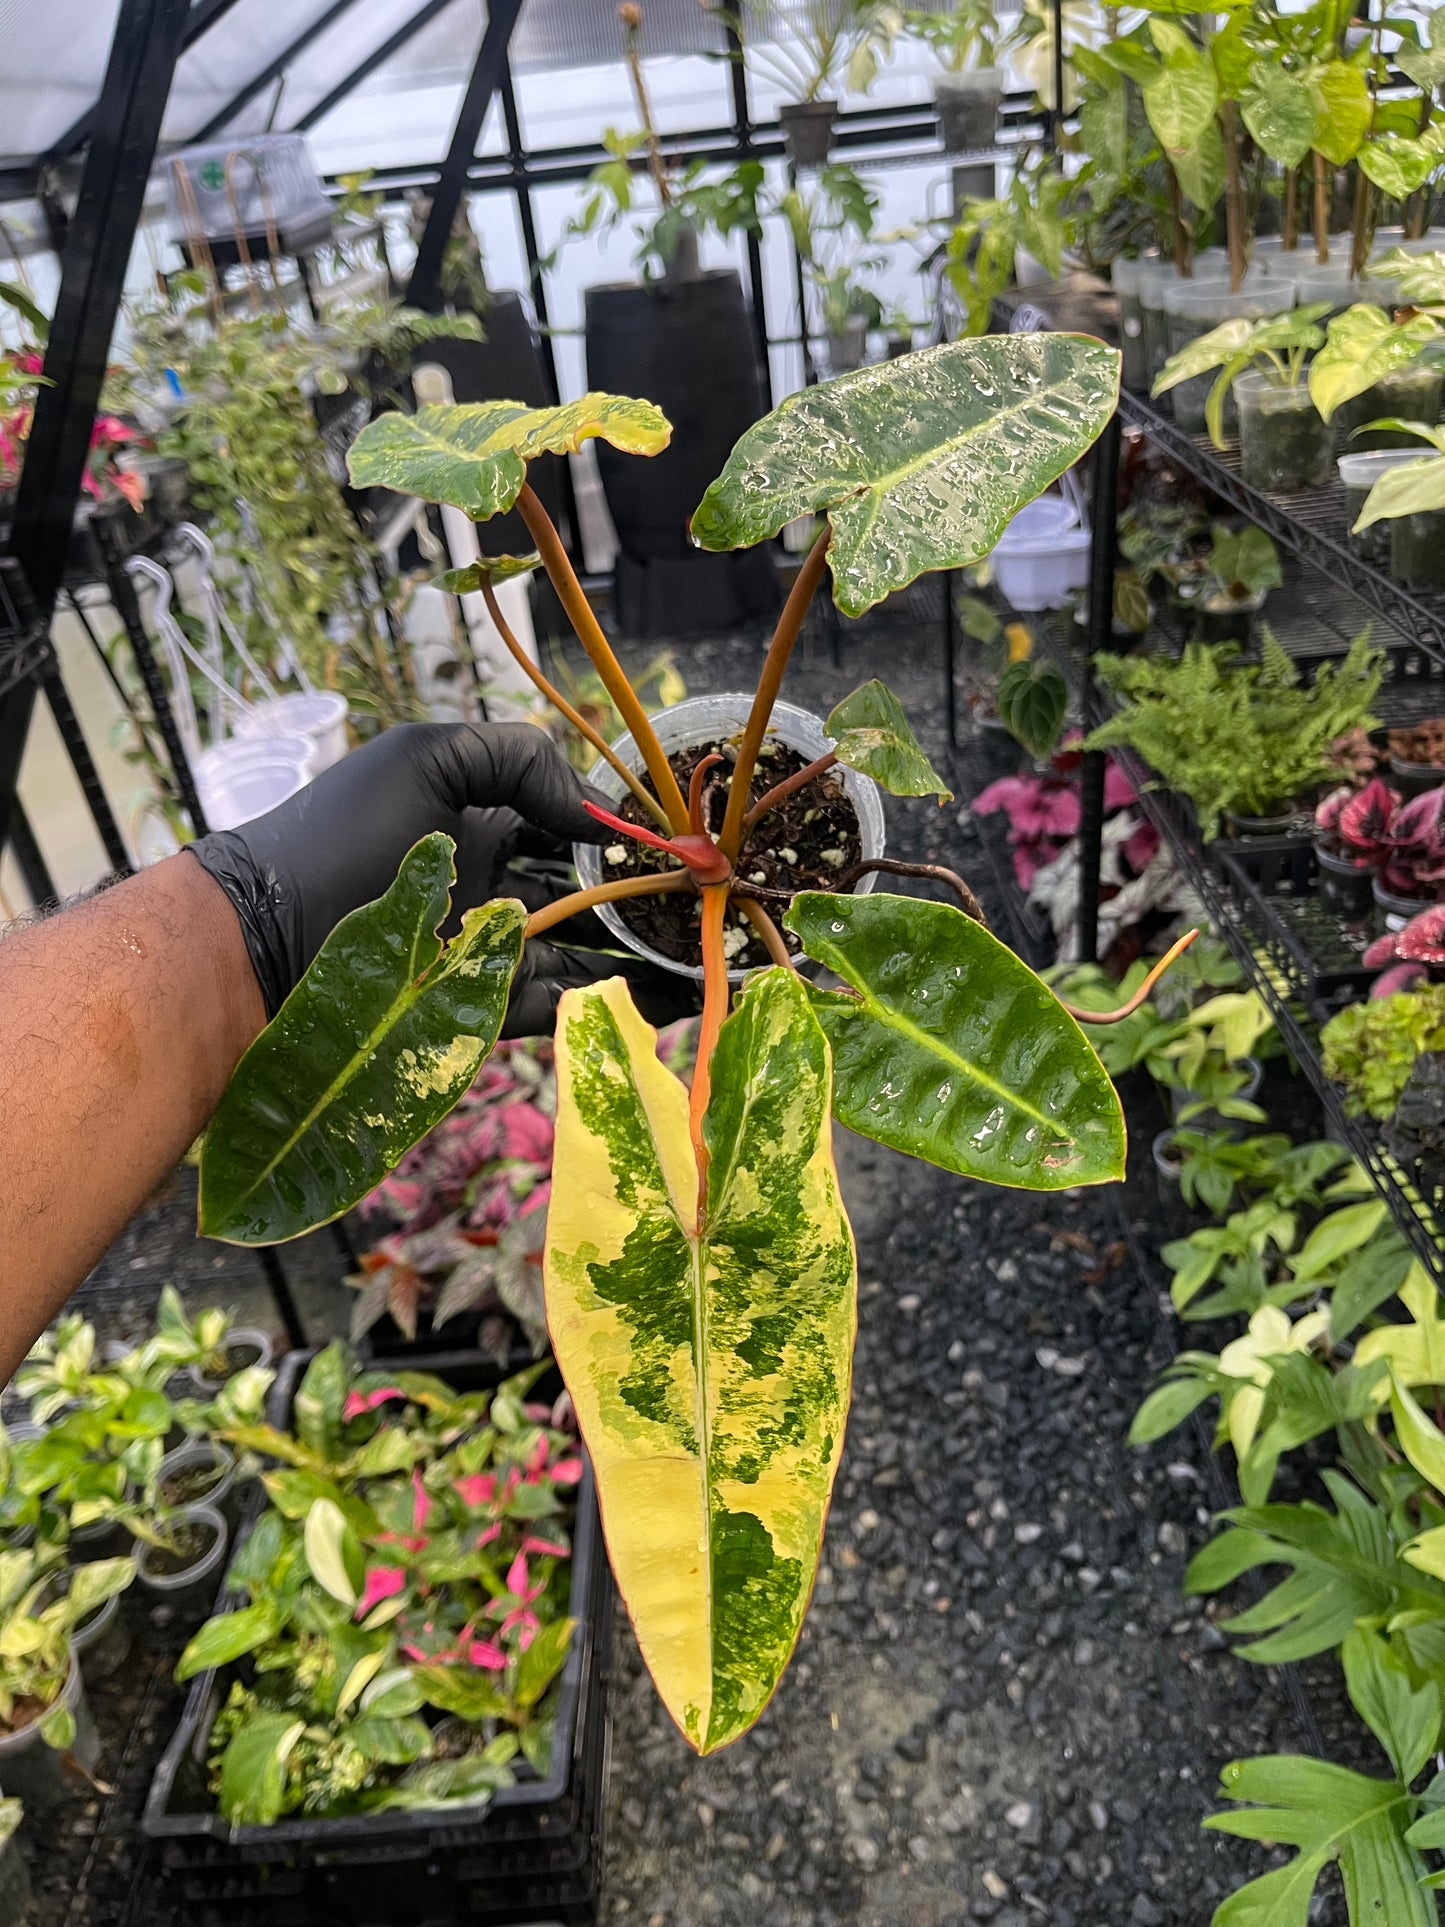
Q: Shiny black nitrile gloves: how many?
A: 1